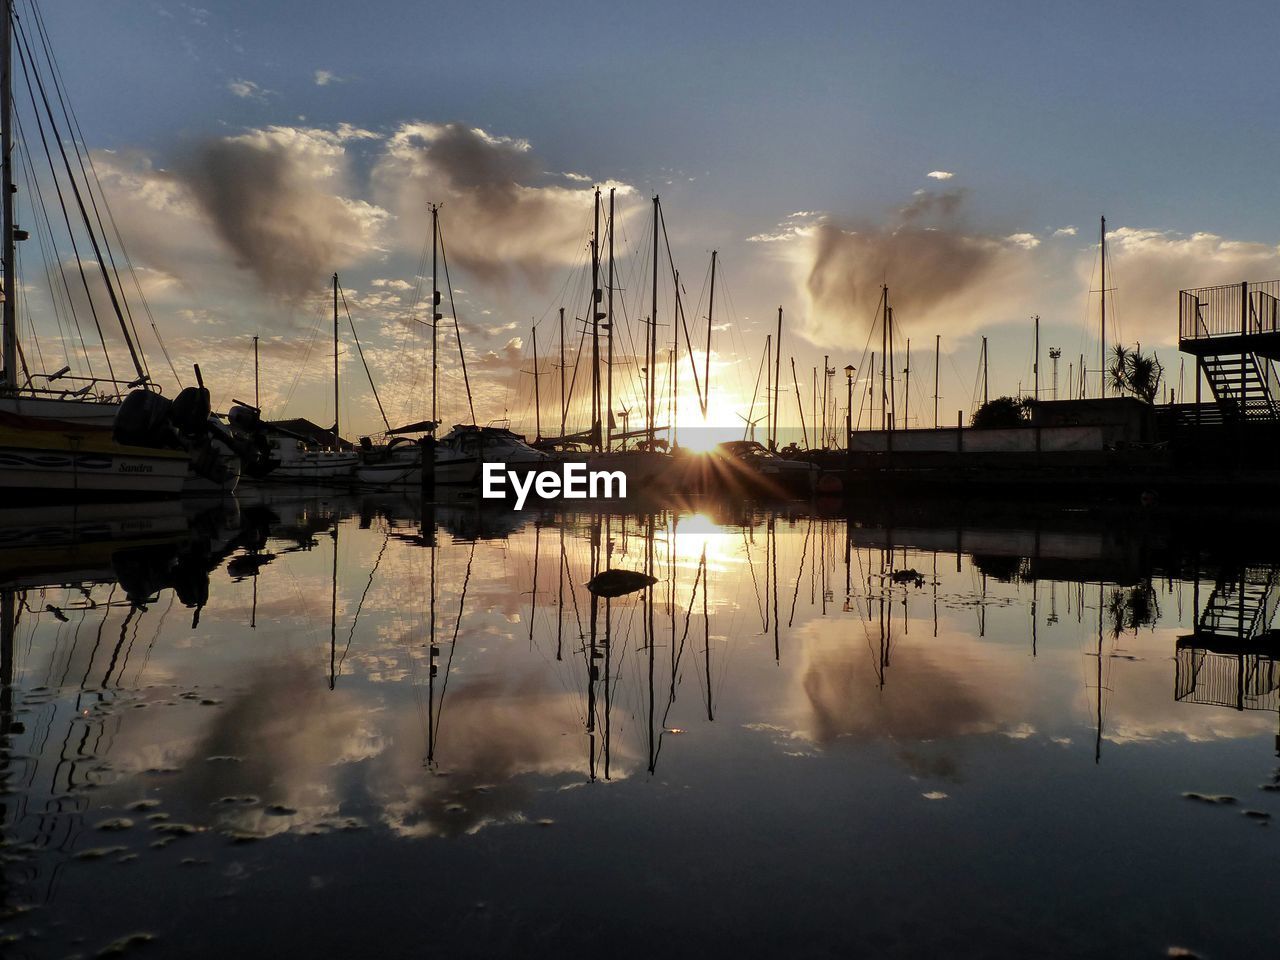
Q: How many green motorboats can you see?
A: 0